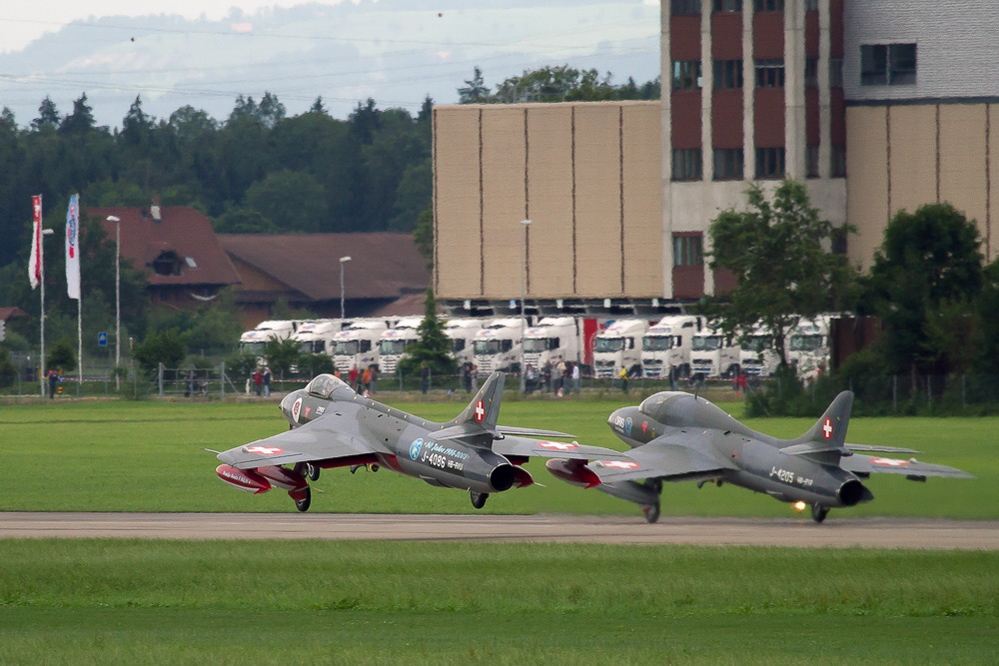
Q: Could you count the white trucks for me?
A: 12